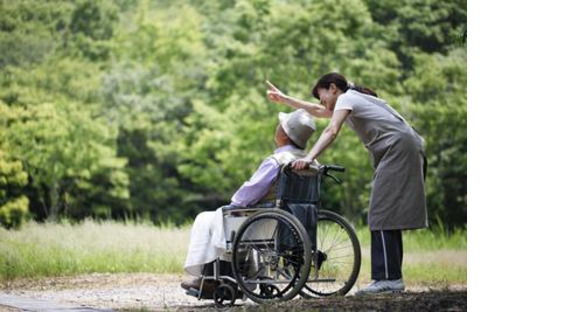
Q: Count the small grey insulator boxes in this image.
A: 0